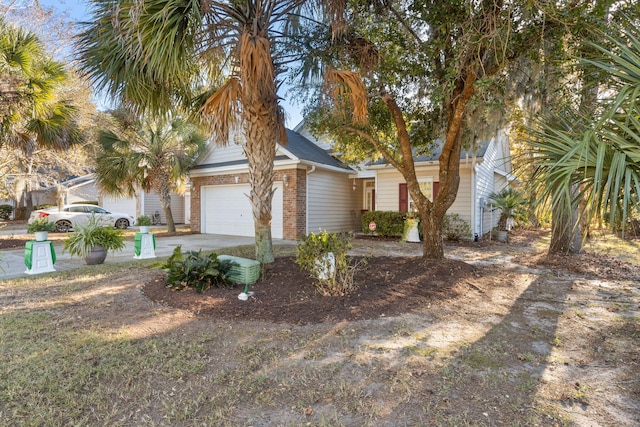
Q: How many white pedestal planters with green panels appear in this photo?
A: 2